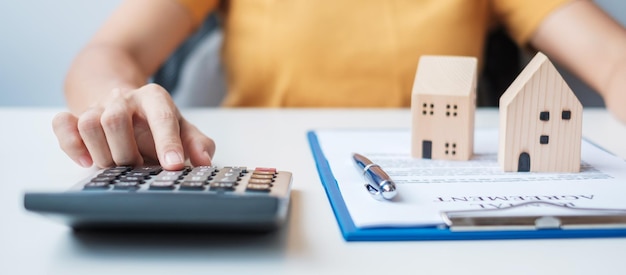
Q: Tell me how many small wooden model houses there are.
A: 2